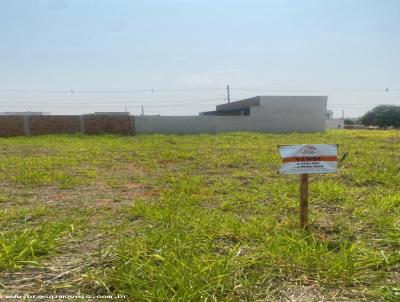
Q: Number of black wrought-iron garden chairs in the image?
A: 0